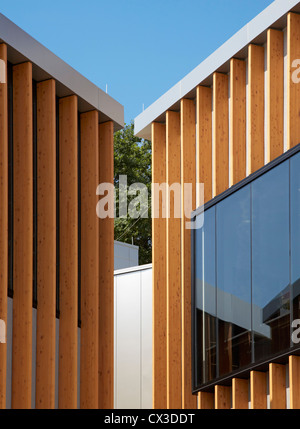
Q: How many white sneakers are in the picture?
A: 0